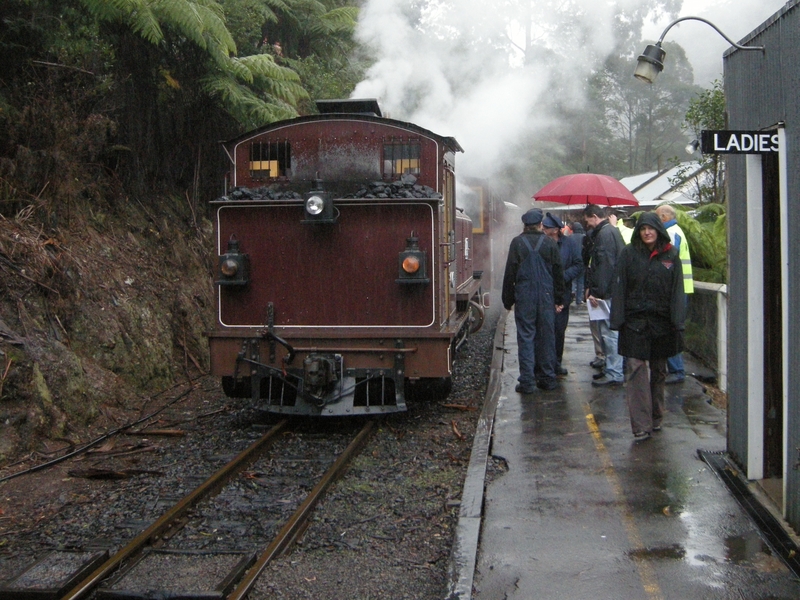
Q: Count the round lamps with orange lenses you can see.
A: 2